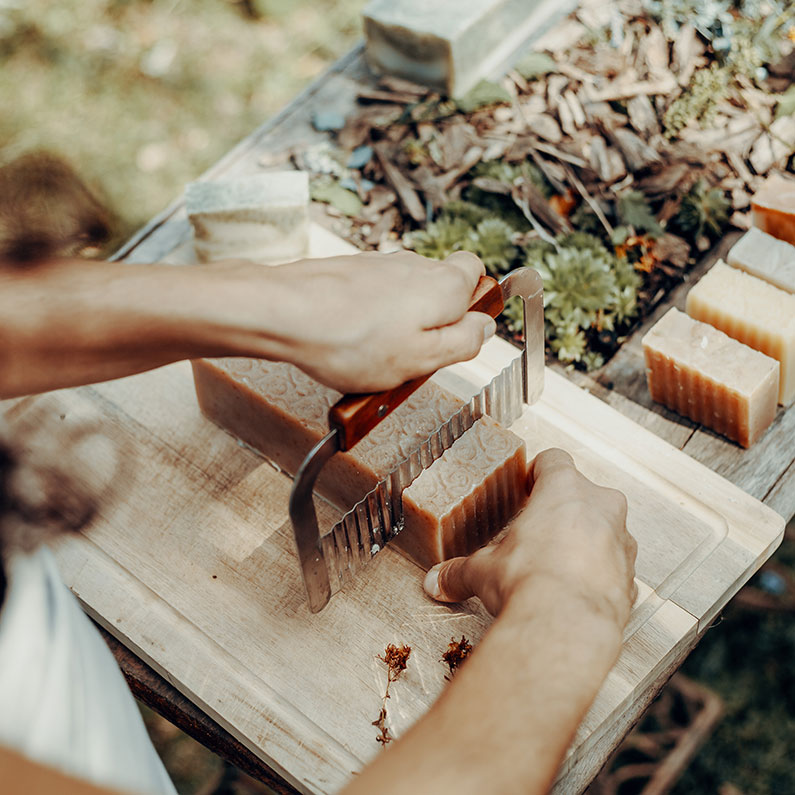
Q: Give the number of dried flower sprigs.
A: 2